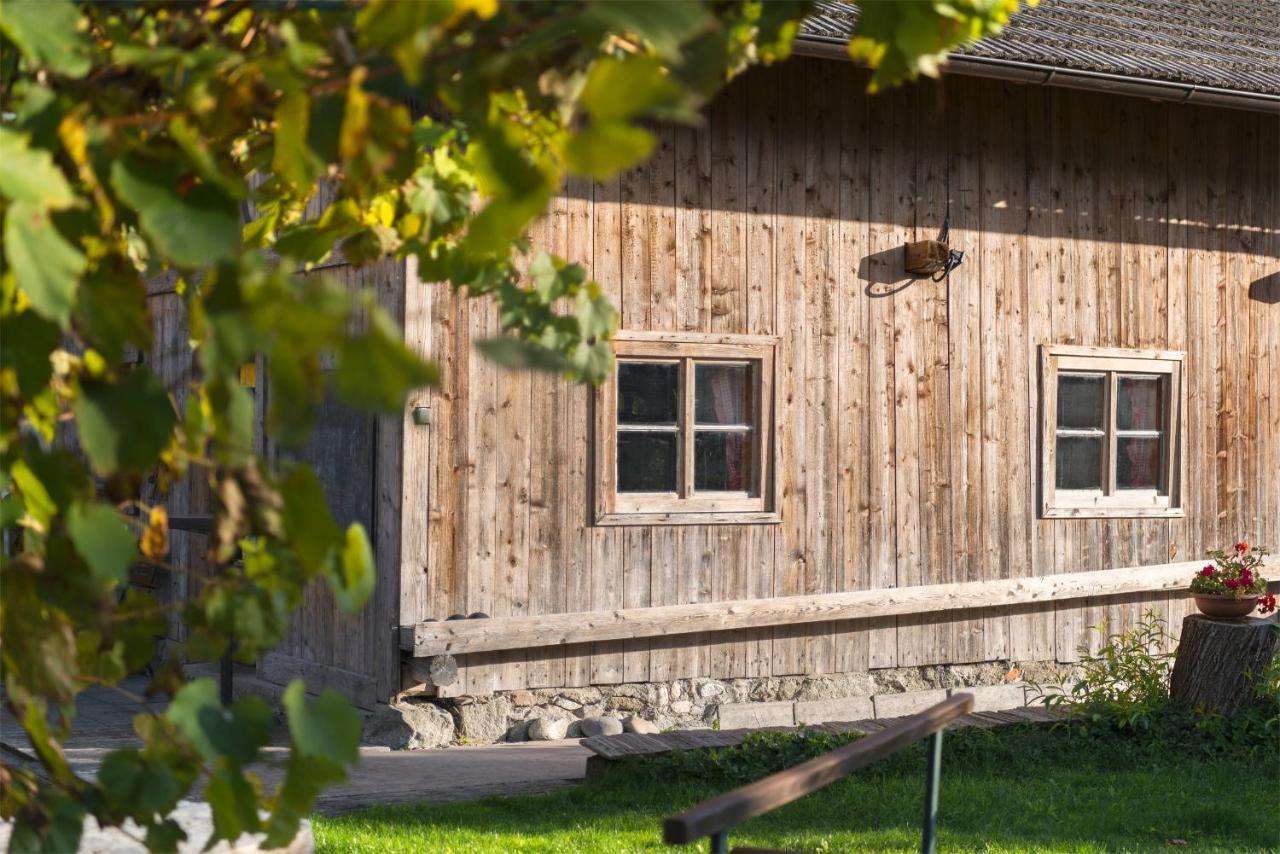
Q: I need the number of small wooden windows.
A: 2